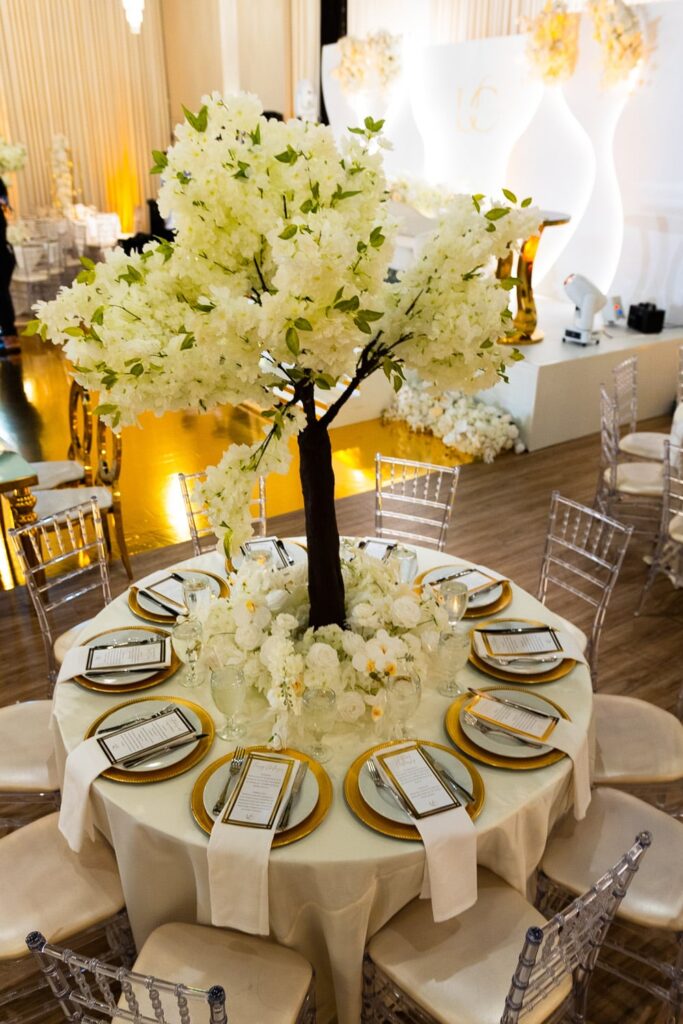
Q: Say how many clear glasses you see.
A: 9